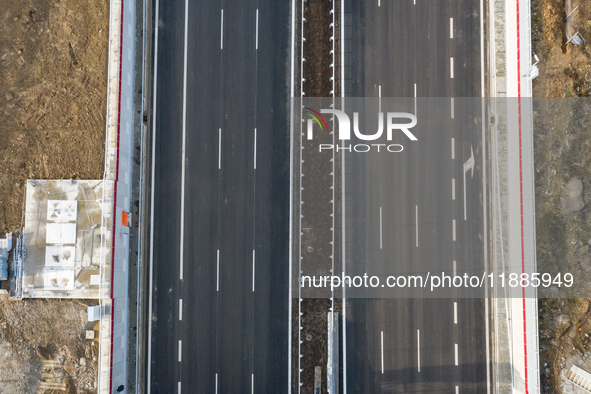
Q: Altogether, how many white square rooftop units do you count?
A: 4